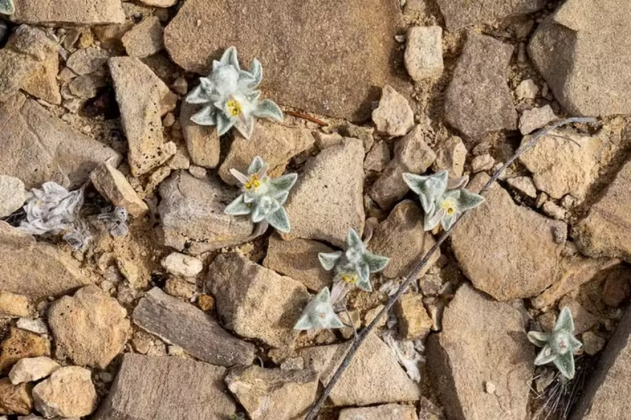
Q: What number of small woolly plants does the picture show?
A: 6